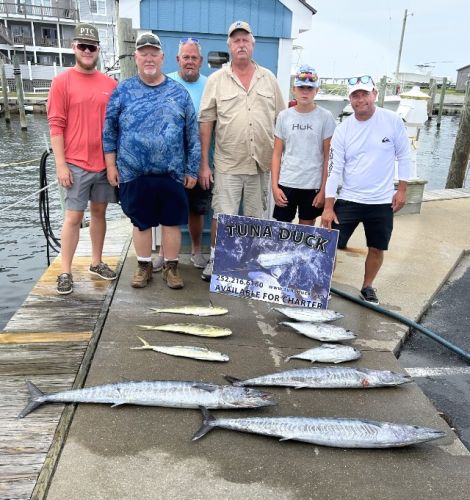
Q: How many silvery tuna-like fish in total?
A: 3